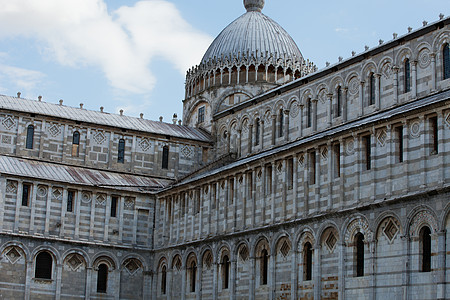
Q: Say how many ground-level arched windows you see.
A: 9